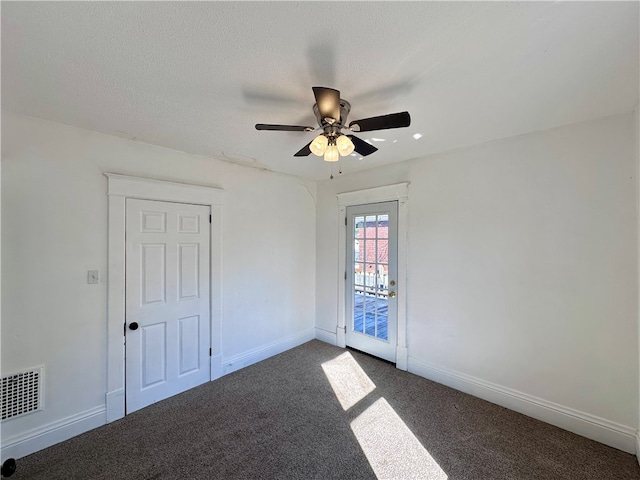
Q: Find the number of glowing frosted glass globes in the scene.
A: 3